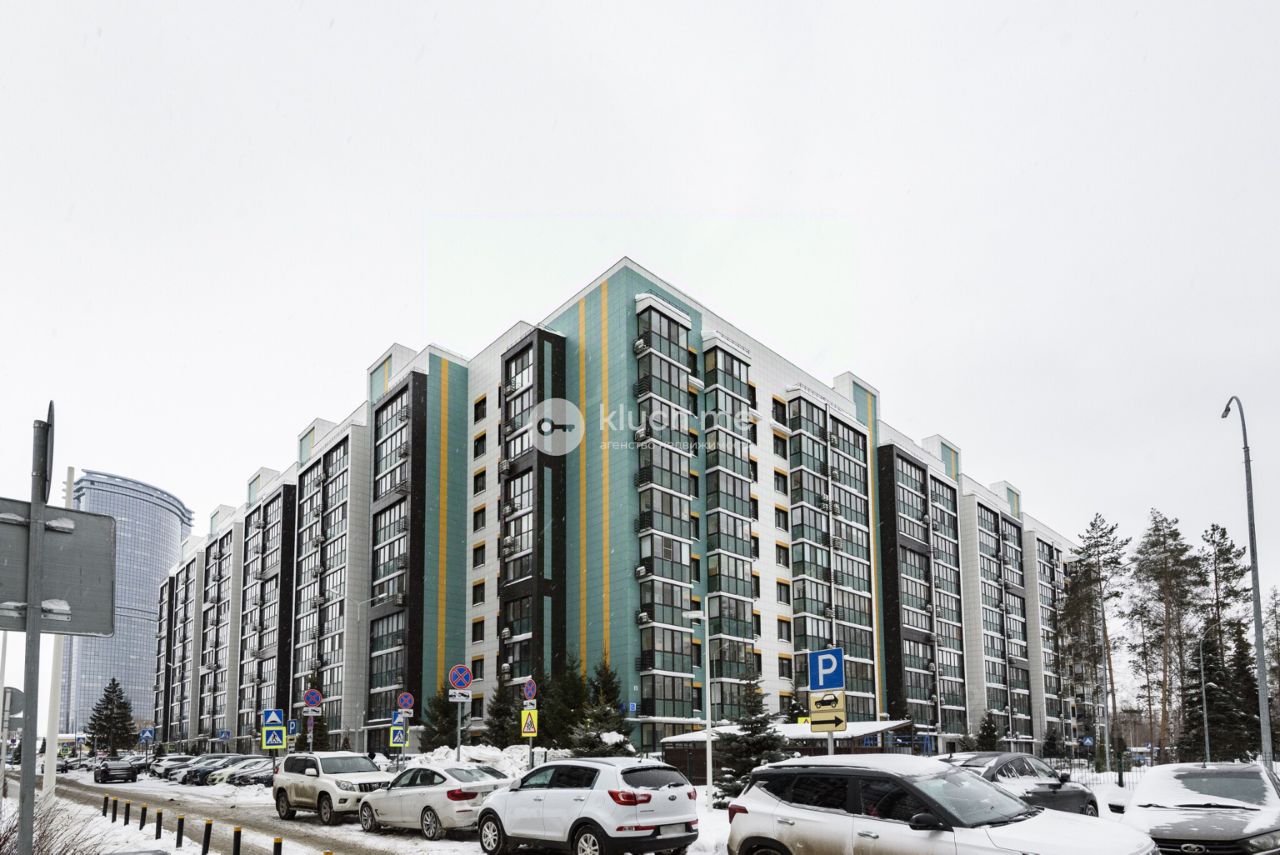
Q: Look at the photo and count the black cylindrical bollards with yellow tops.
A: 10